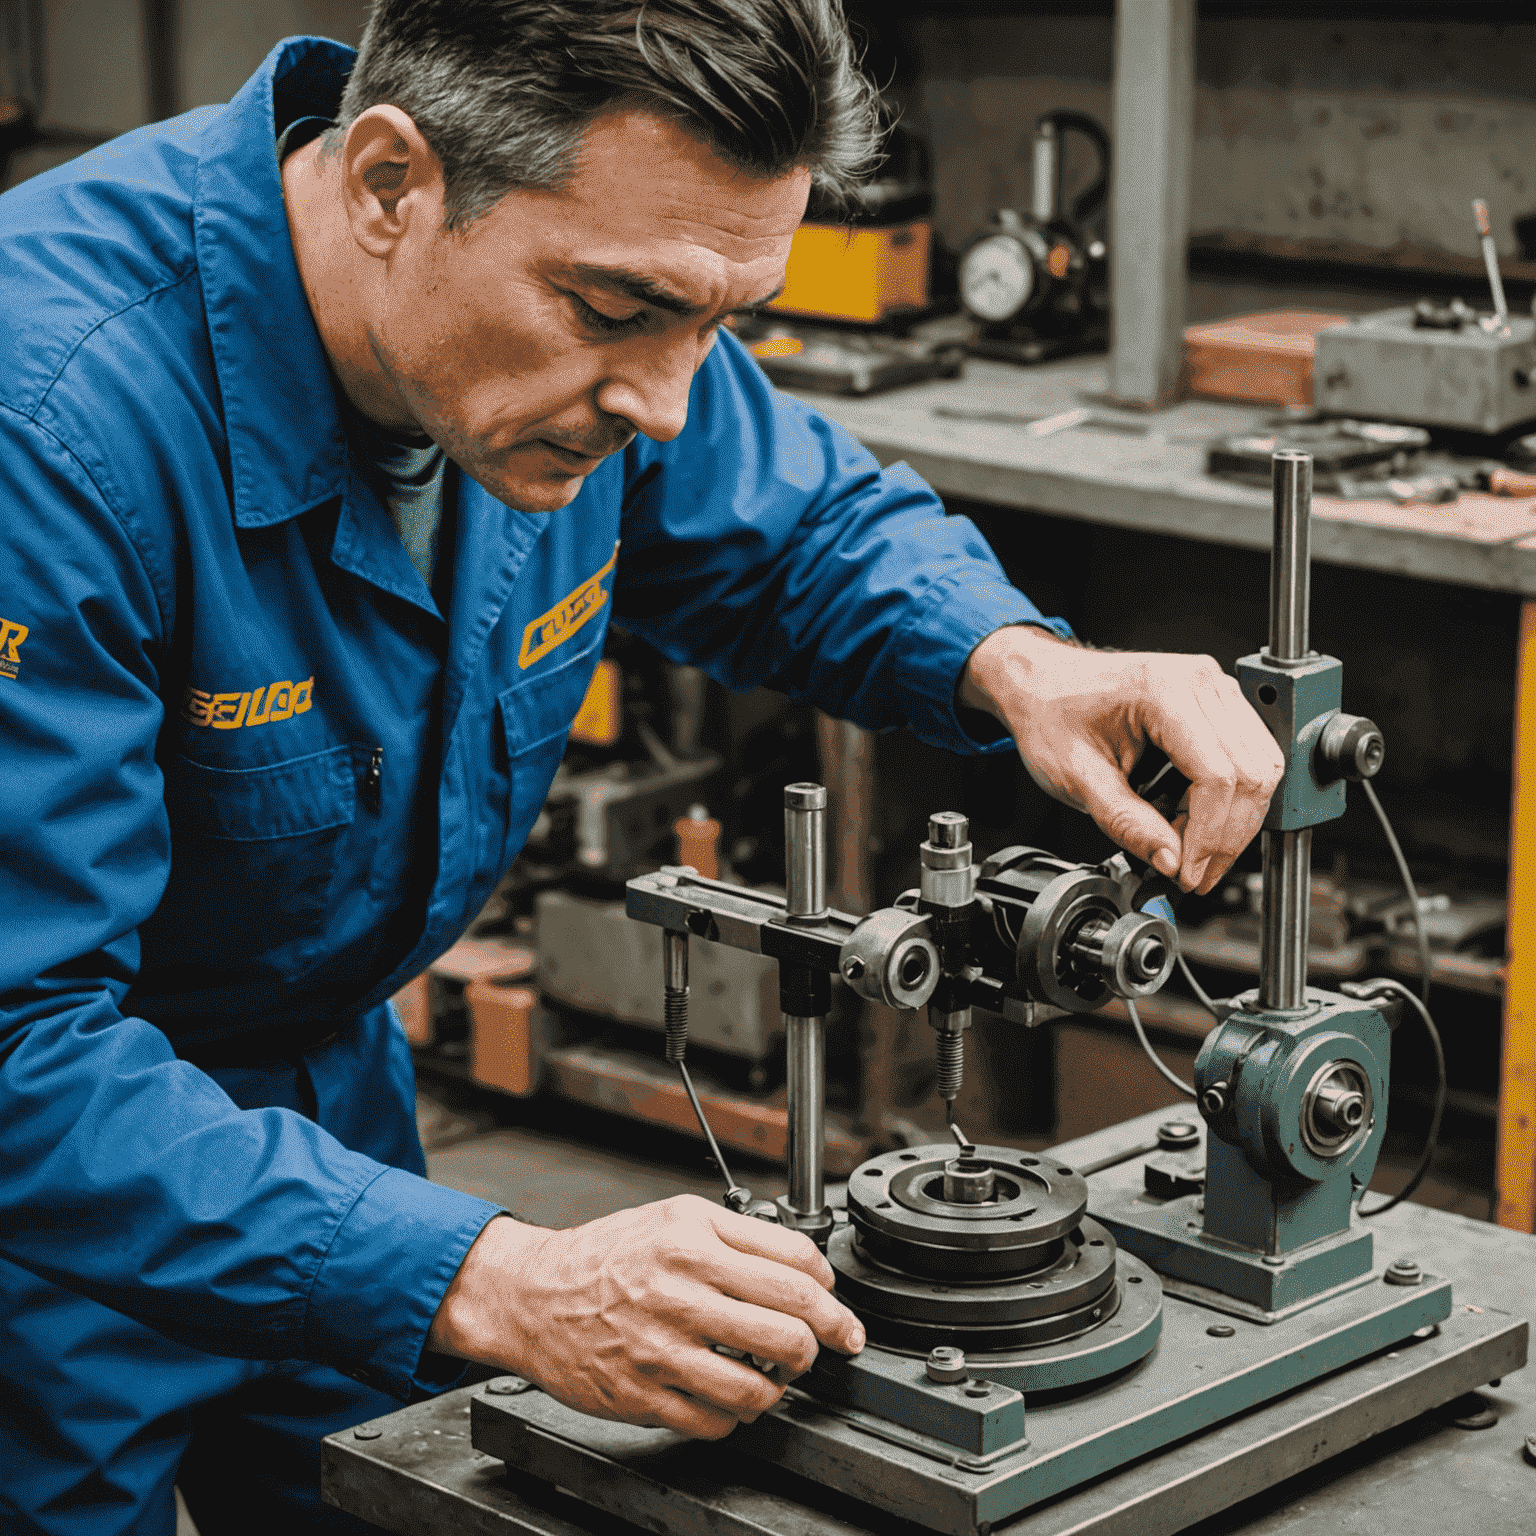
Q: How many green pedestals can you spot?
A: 1